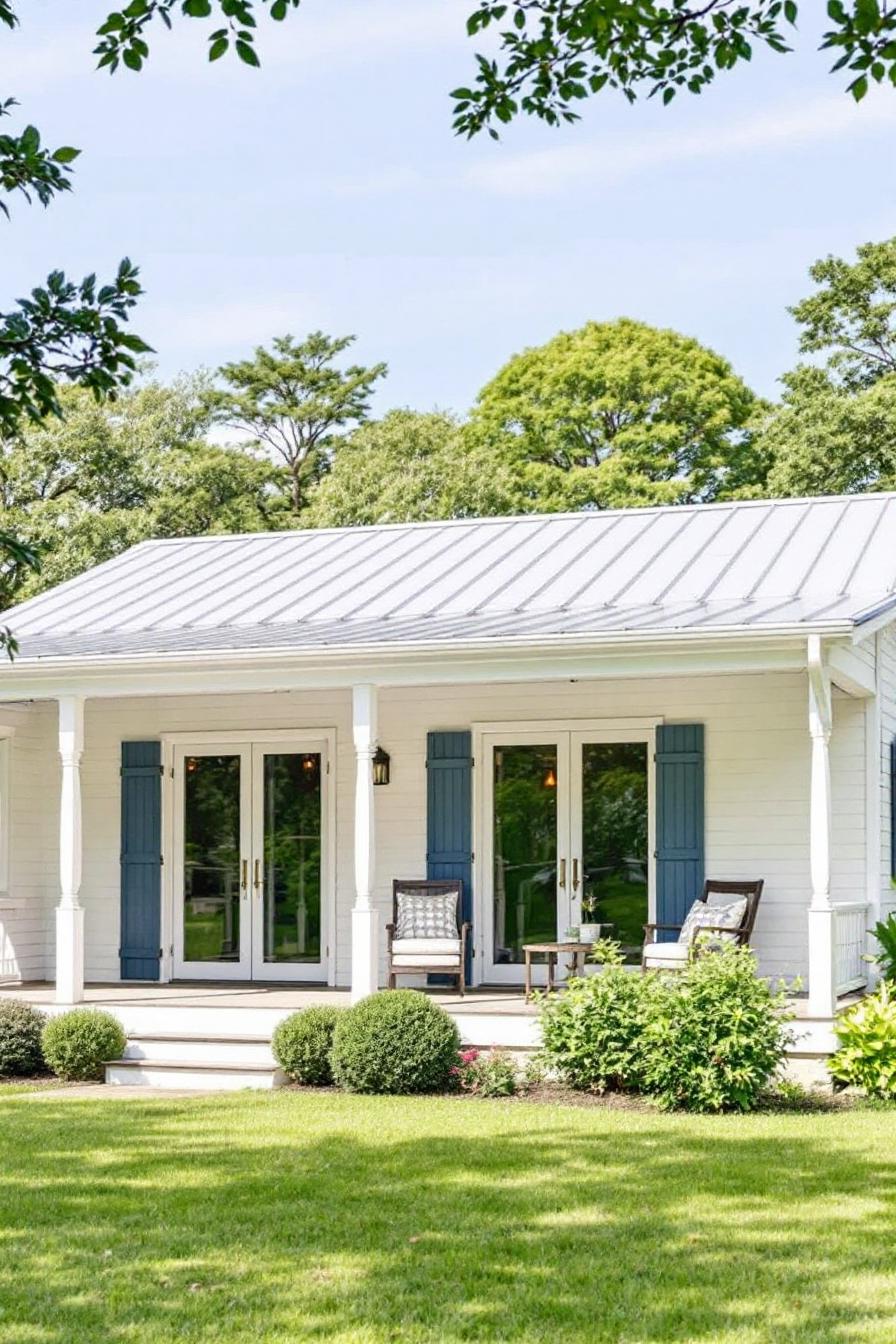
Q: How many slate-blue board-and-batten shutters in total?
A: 3